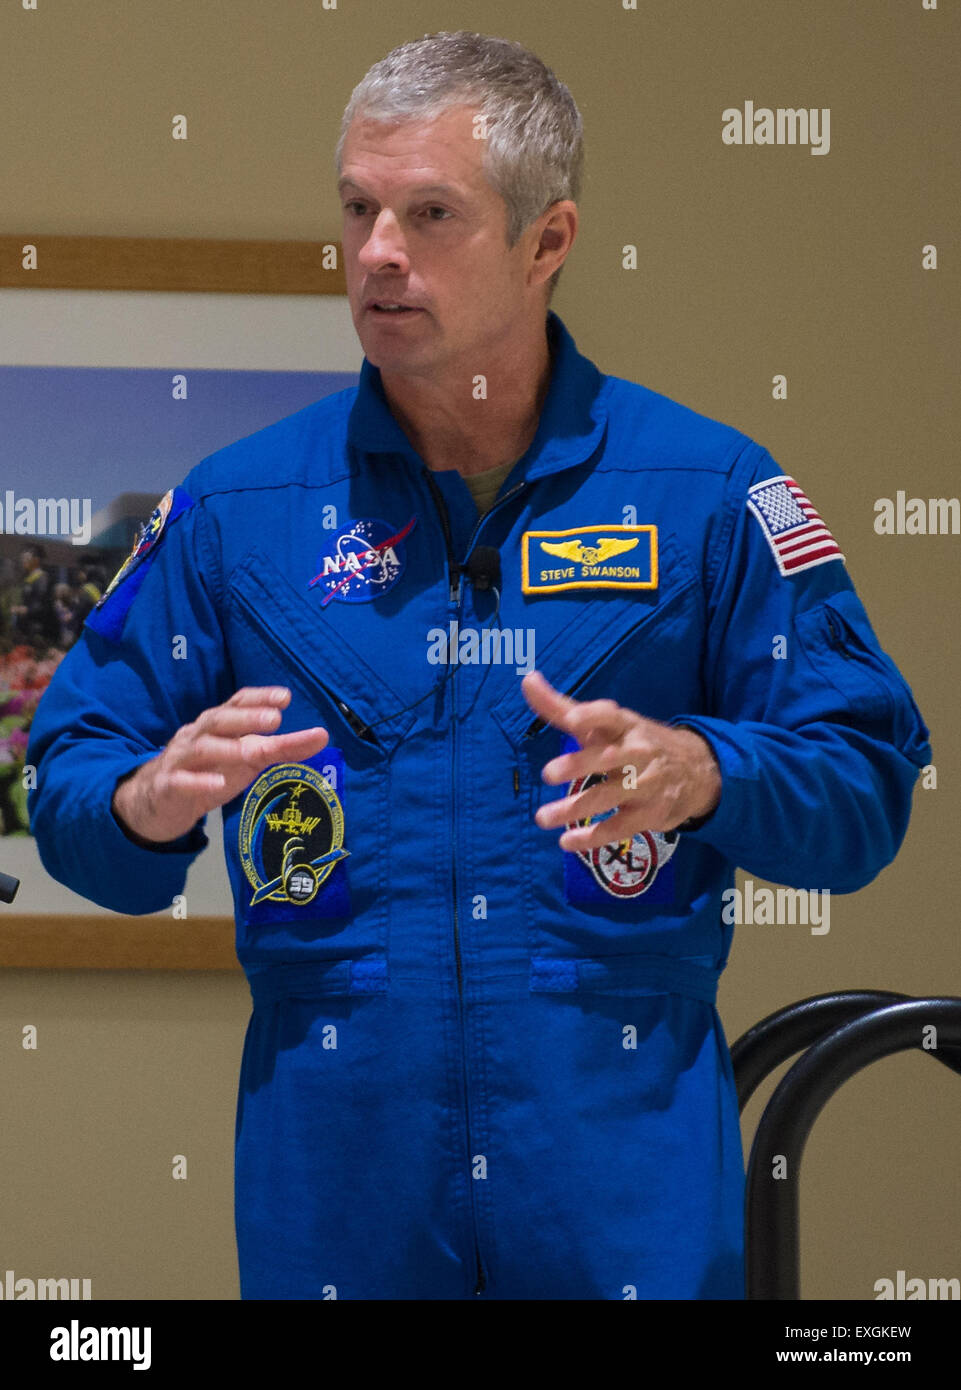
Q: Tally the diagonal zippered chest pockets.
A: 2